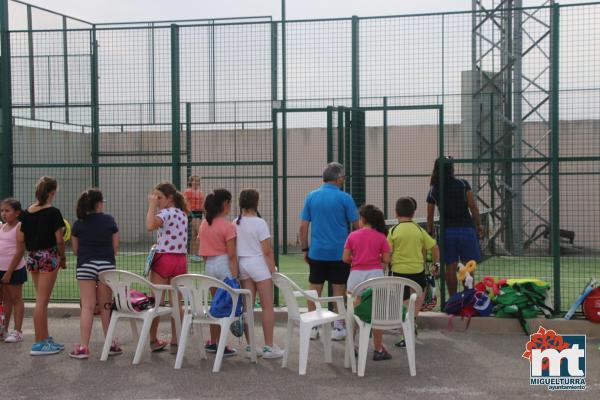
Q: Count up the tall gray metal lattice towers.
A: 1